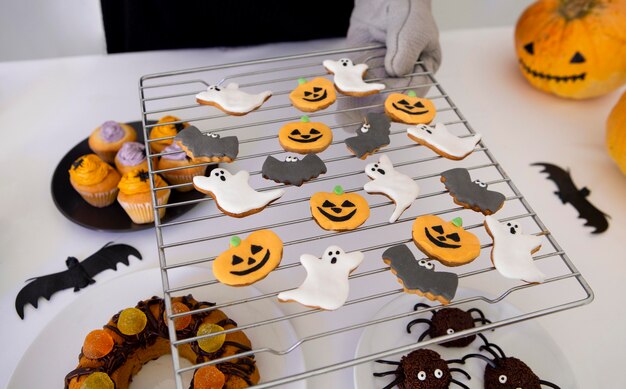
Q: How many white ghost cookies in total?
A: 7